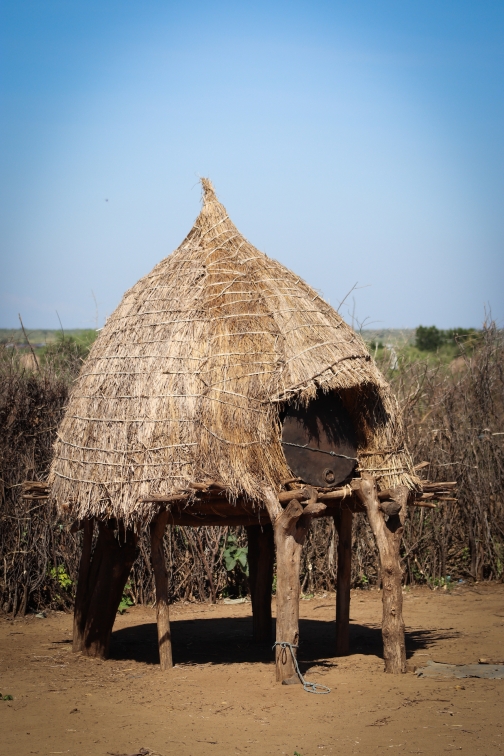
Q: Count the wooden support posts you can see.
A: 7